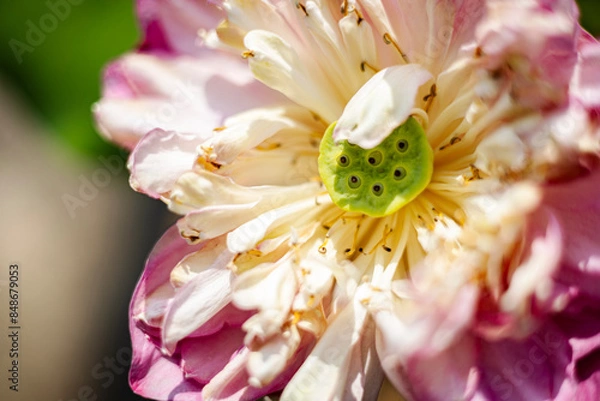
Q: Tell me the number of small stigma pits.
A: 6